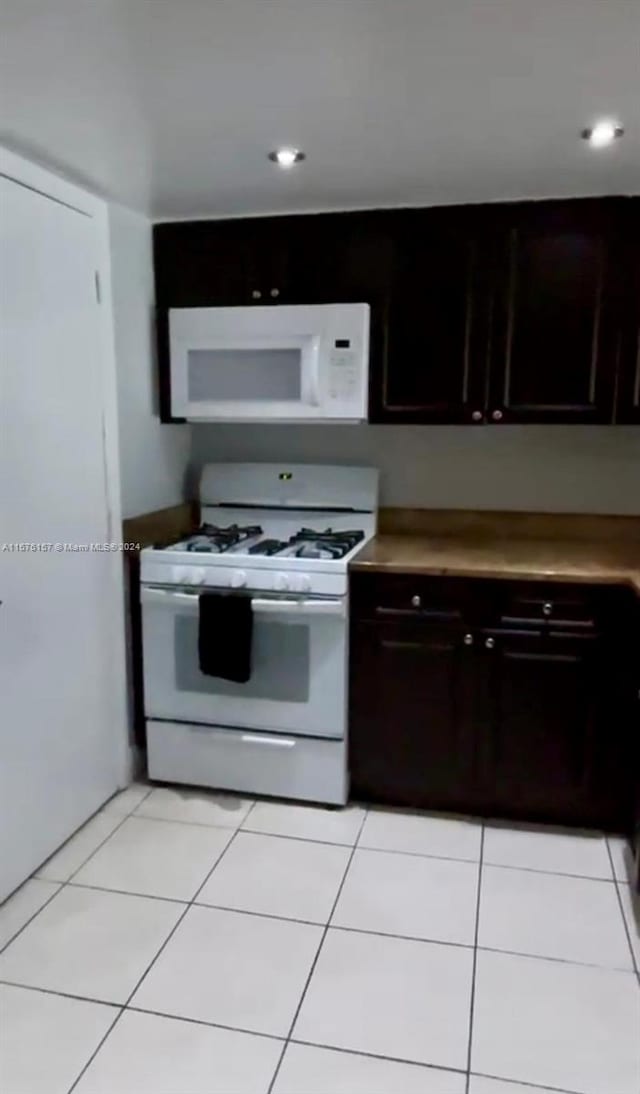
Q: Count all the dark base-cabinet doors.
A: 2